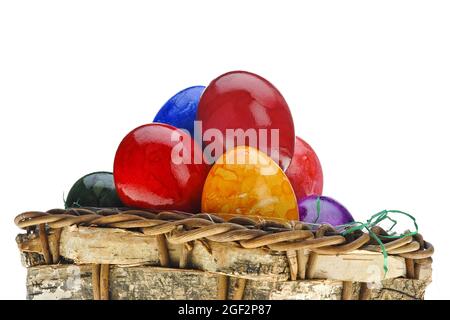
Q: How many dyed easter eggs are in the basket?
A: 7